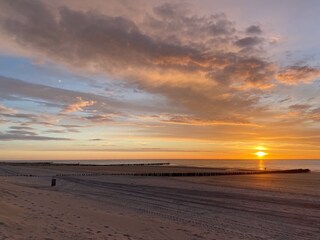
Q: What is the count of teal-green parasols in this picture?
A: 0